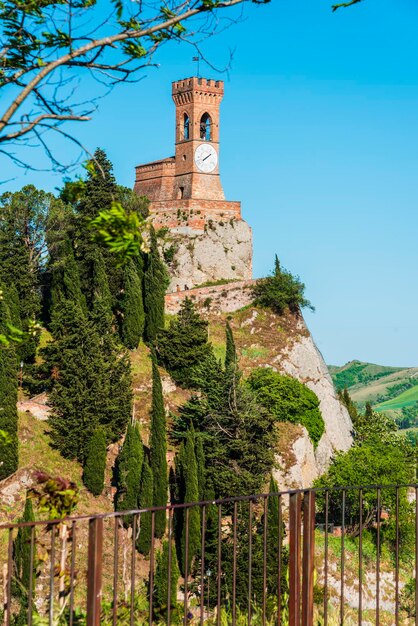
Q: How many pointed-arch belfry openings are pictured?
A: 2